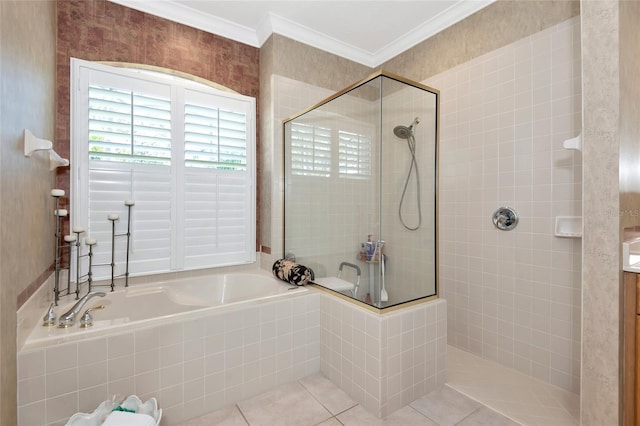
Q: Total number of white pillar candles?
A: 7